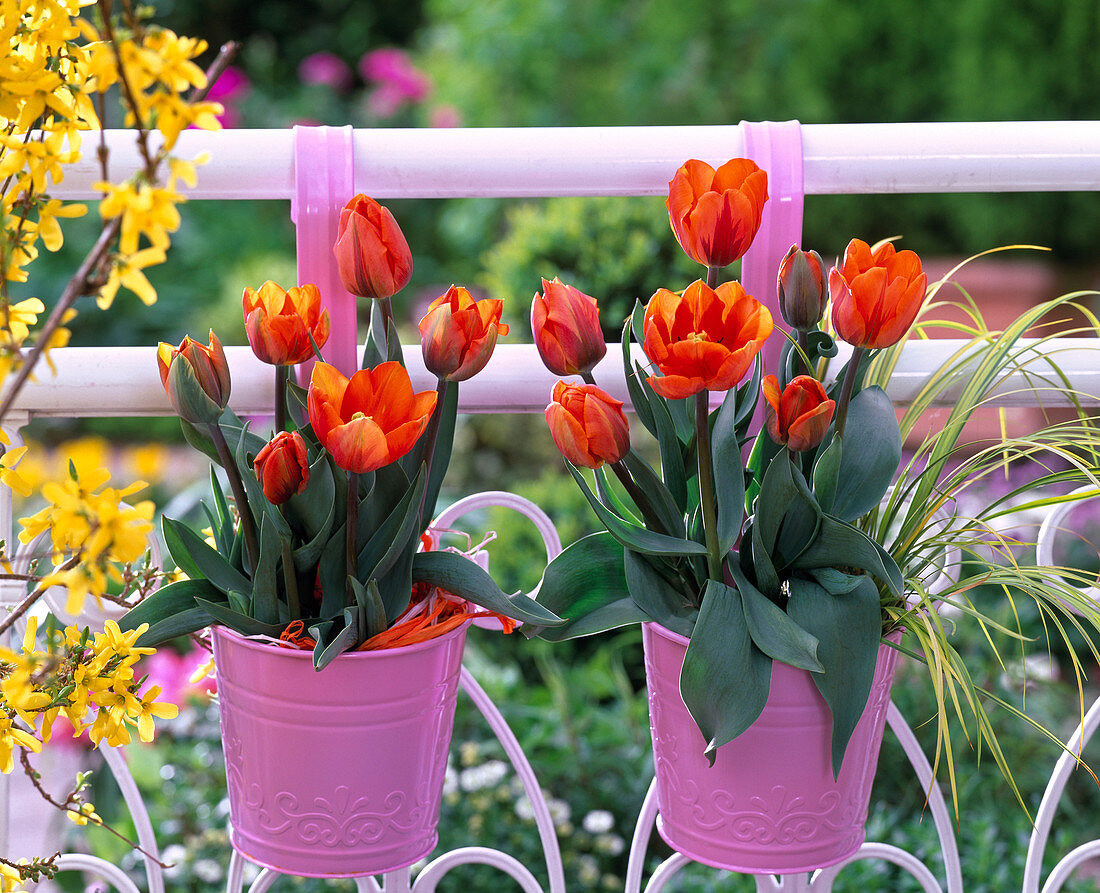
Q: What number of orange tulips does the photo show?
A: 13